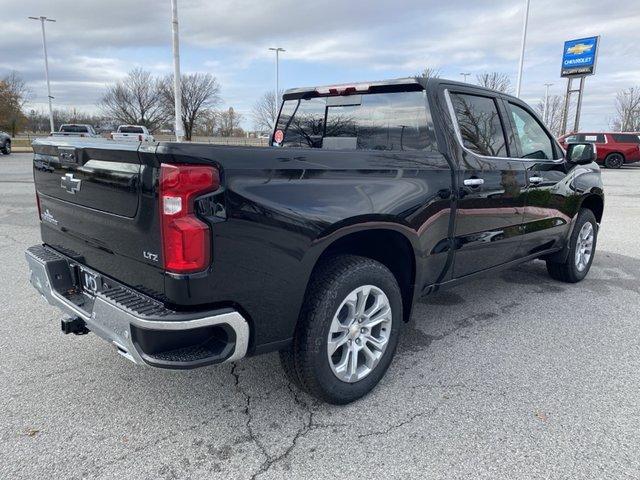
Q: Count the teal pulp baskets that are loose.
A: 0